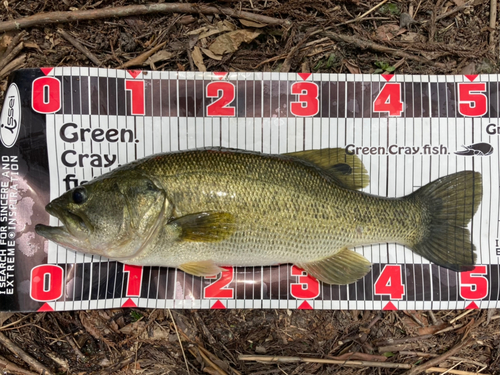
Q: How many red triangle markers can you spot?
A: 12